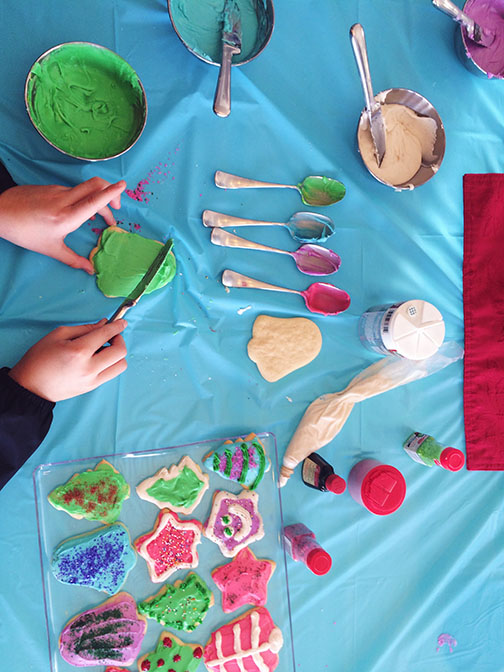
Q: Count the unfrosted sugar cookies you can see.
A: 1